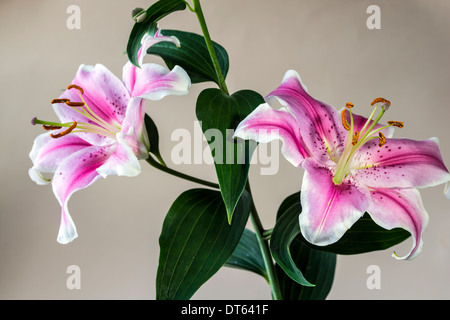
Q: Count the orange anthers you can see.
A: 12